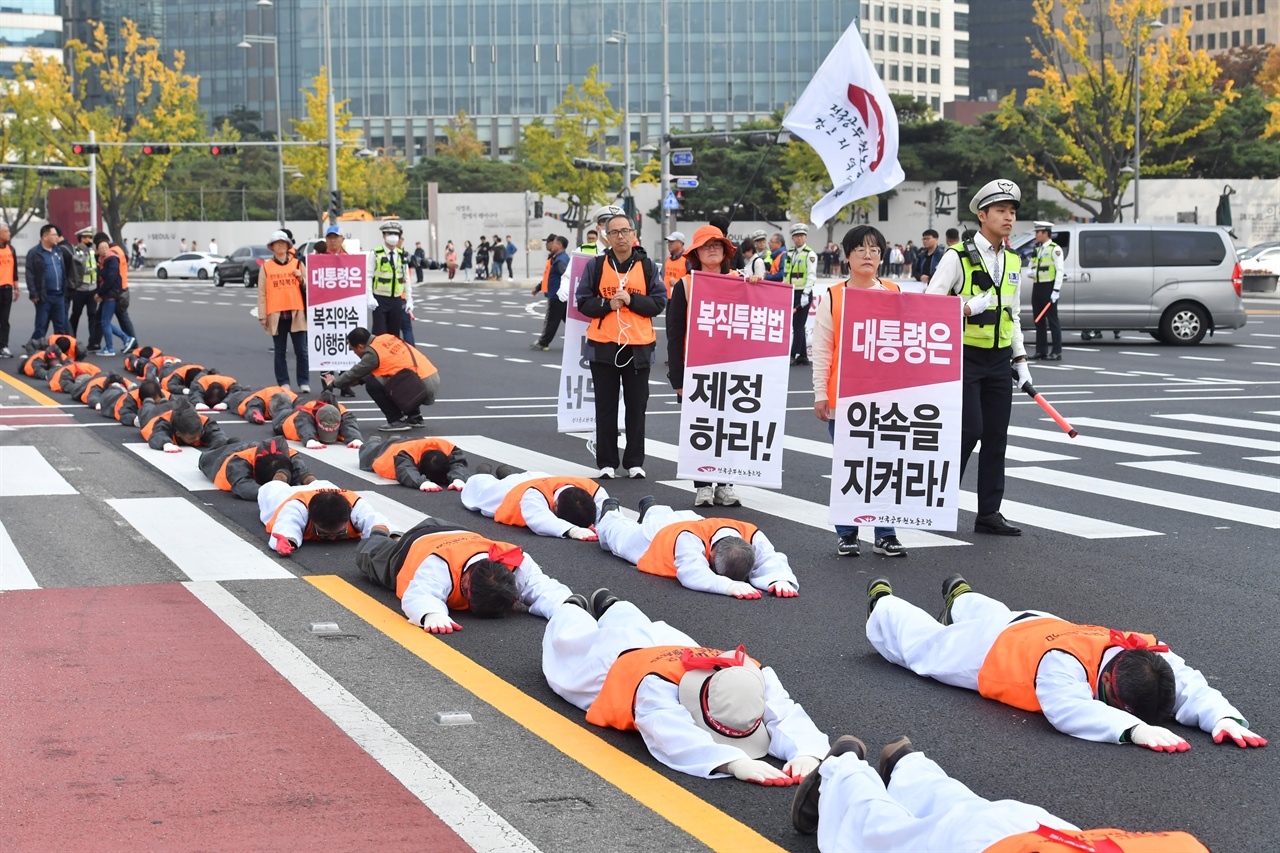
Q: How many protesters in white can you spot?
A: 7